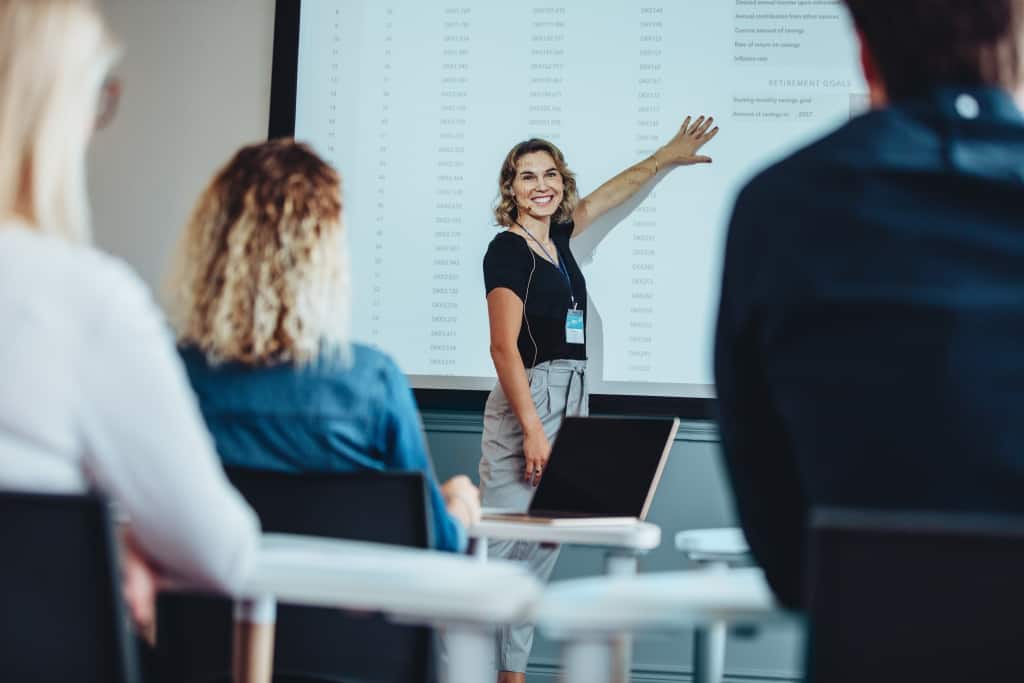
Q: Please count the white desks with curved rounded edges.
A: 4